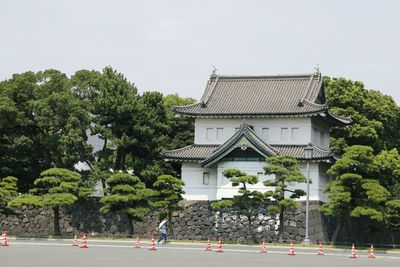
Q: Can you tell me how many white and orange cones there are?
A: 12